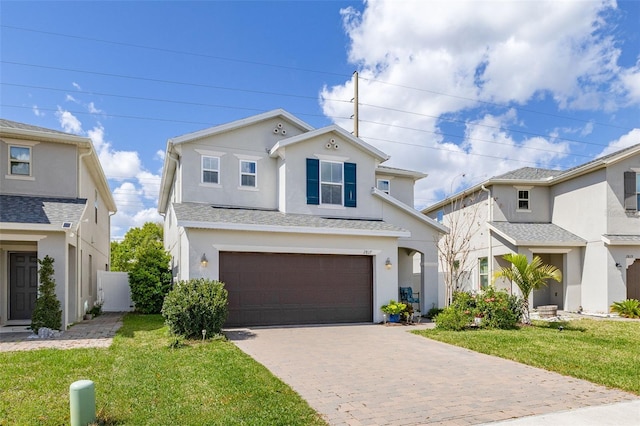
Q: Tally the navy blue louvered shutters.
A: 2